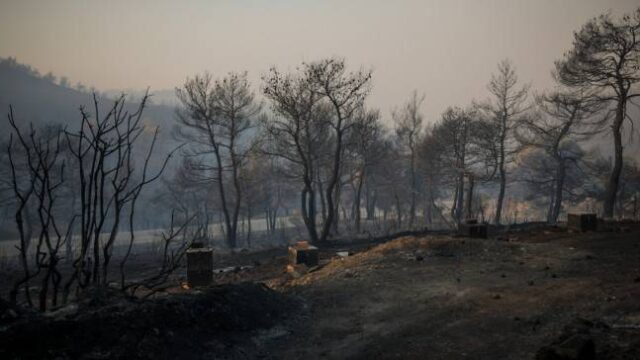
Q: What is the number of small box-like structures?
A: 4